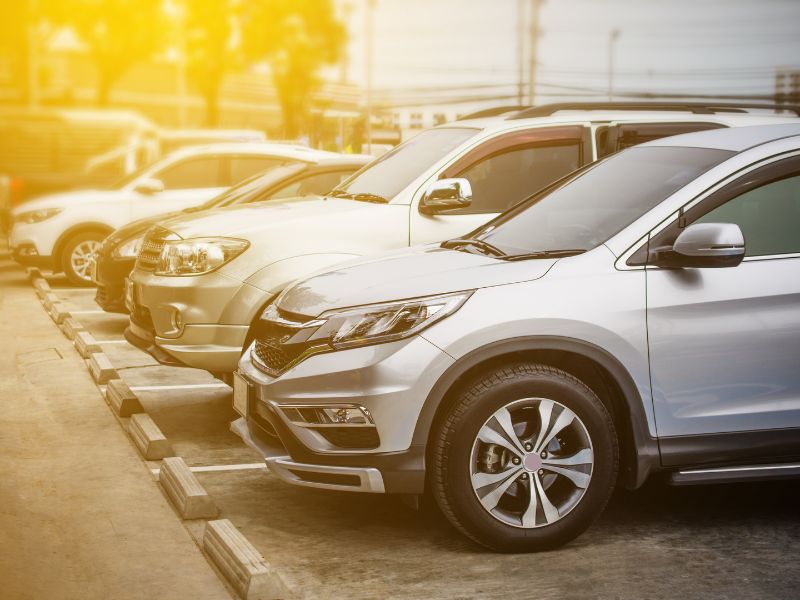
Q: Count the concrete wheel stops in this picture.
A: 11